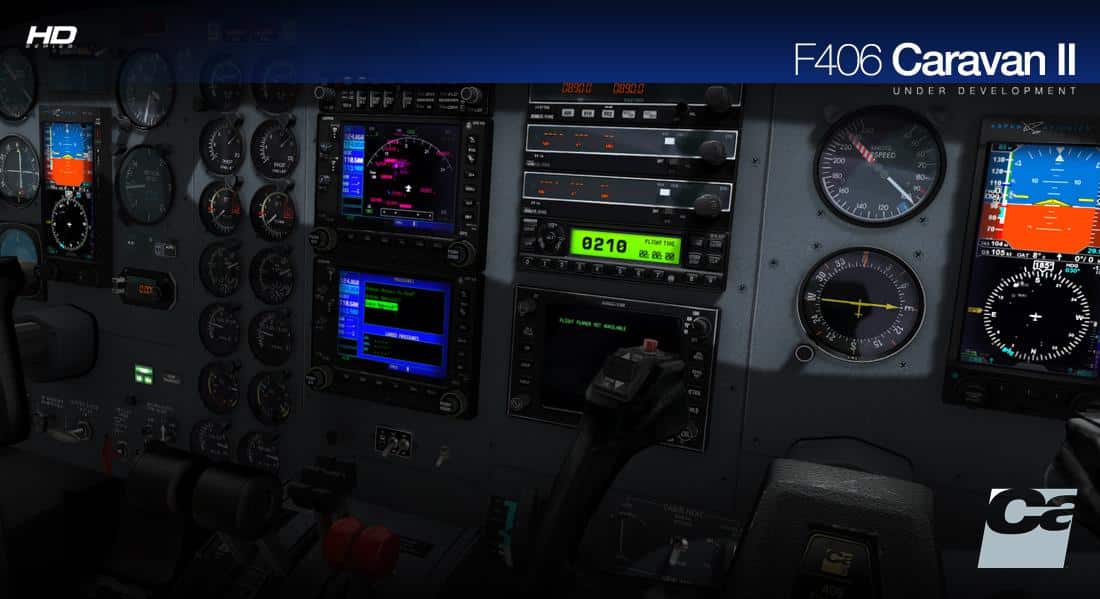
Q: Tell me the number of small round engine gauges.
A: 14